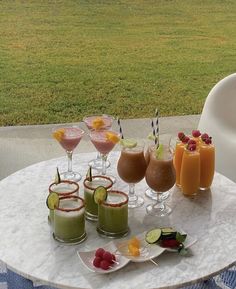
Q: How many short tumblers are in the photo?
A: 4